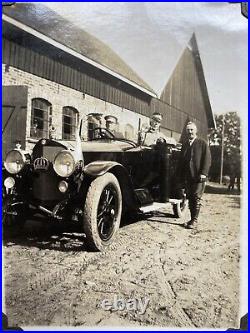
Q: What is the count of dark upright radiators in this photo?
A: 1